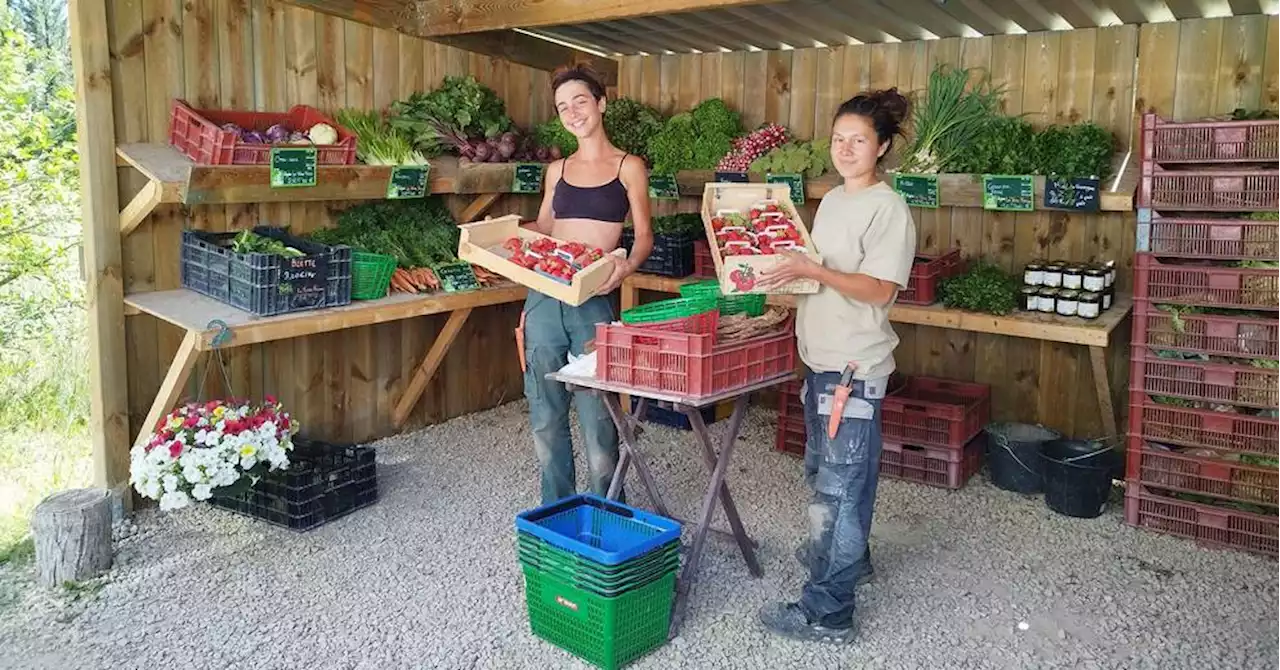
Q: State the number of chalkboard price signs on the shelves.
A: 11